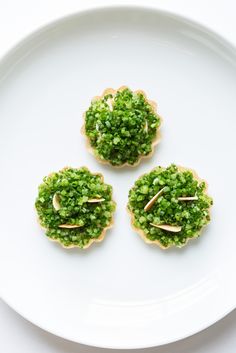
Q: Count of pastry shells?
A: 3